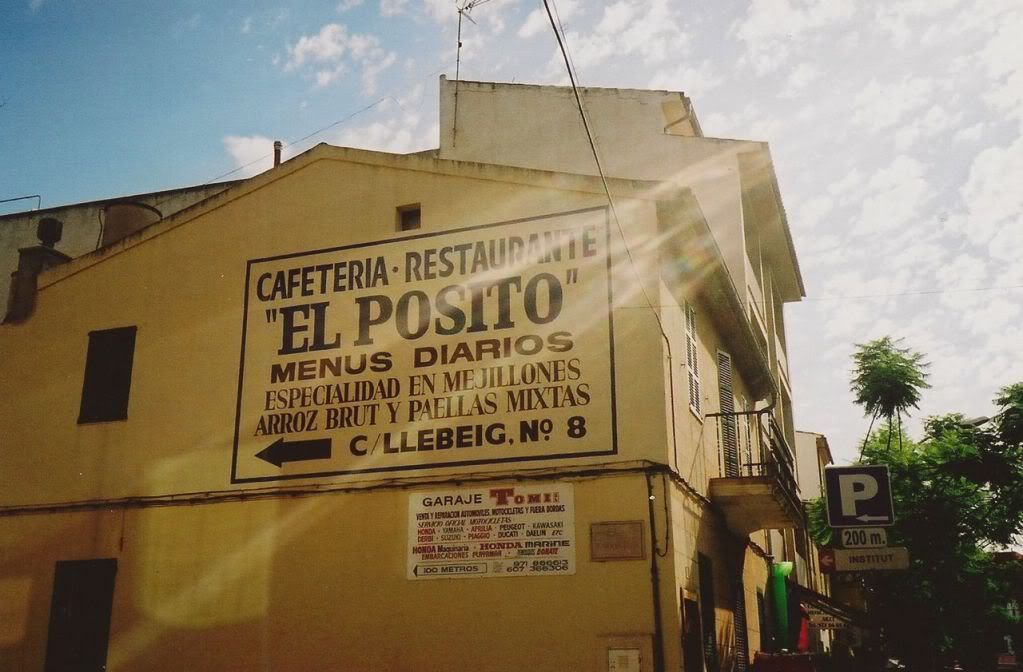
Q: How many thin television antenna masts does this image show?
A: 1